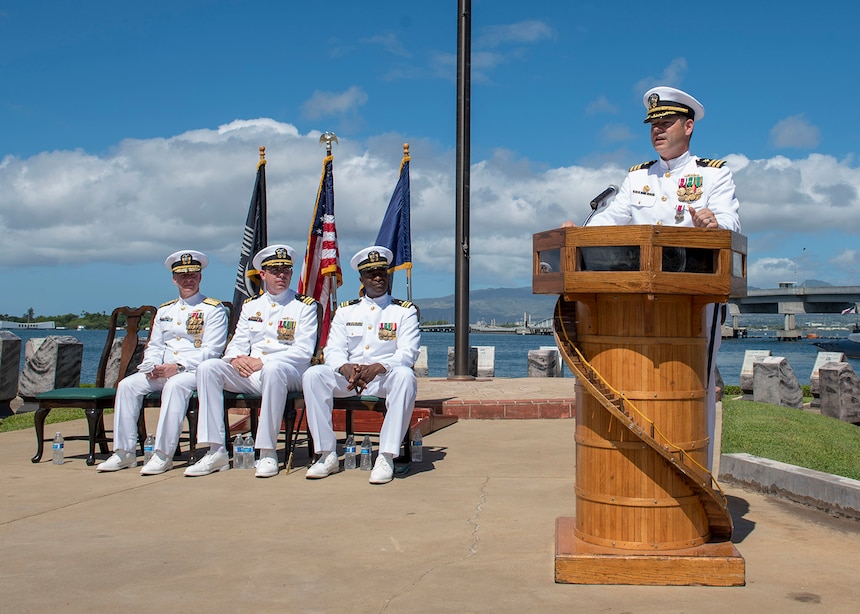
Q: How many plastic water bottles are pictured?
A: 7